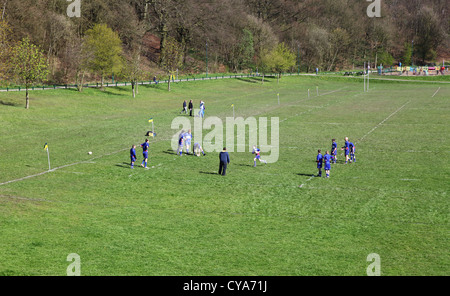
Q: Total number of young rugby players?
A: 11